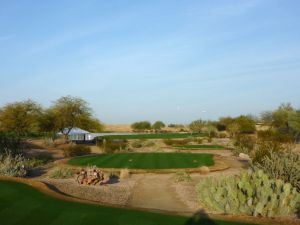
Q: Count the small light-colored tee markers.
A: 2